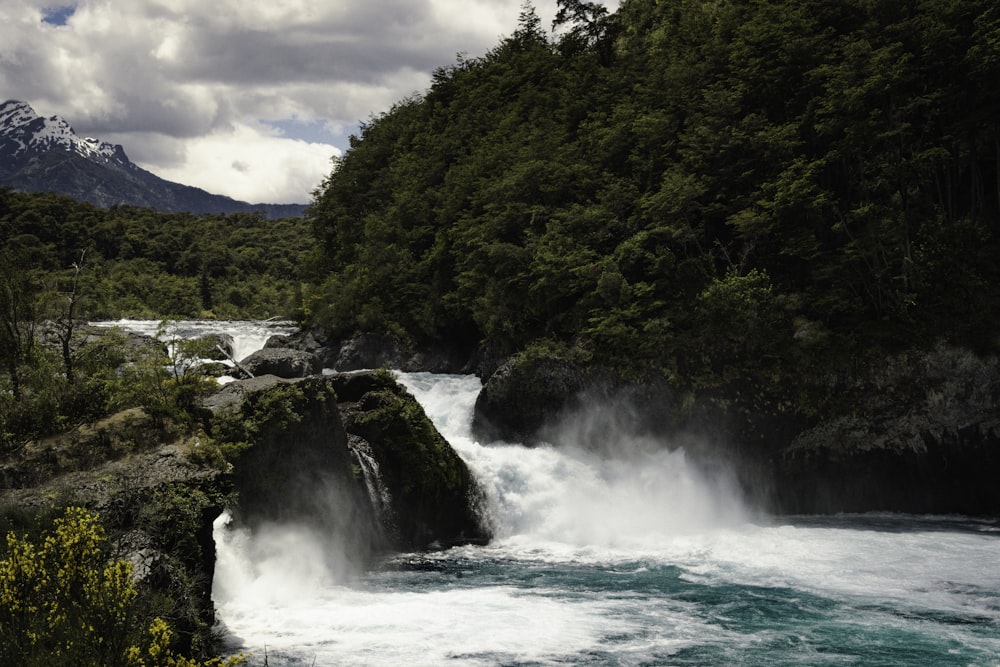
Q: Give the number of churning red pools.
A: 0